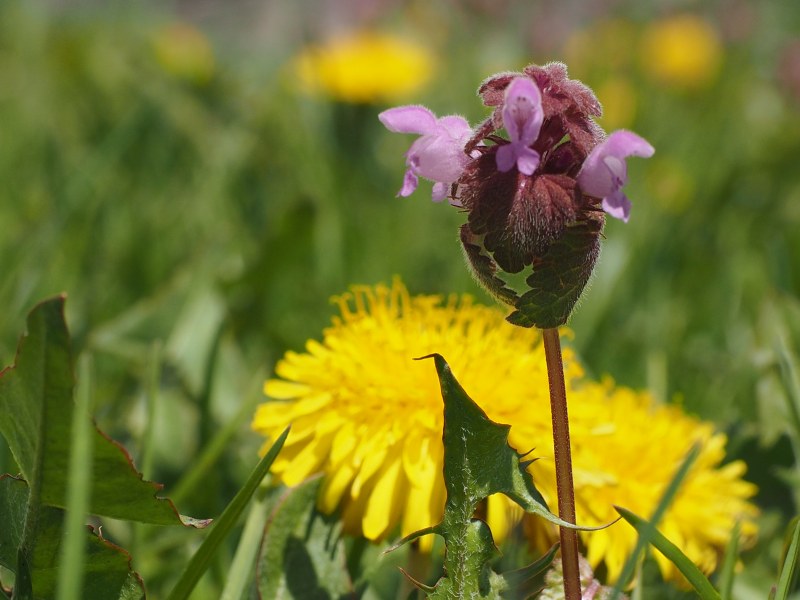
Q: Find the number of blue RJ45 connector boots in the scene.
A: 0